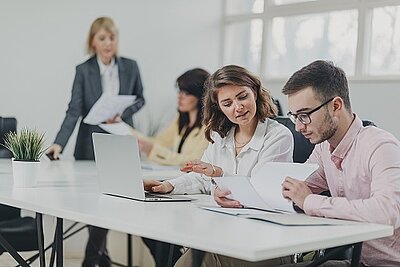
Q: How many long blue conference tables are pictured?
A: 0